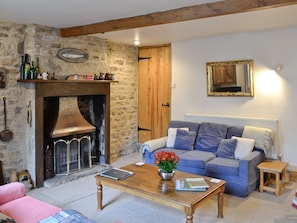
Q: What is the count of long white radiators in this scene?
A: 1